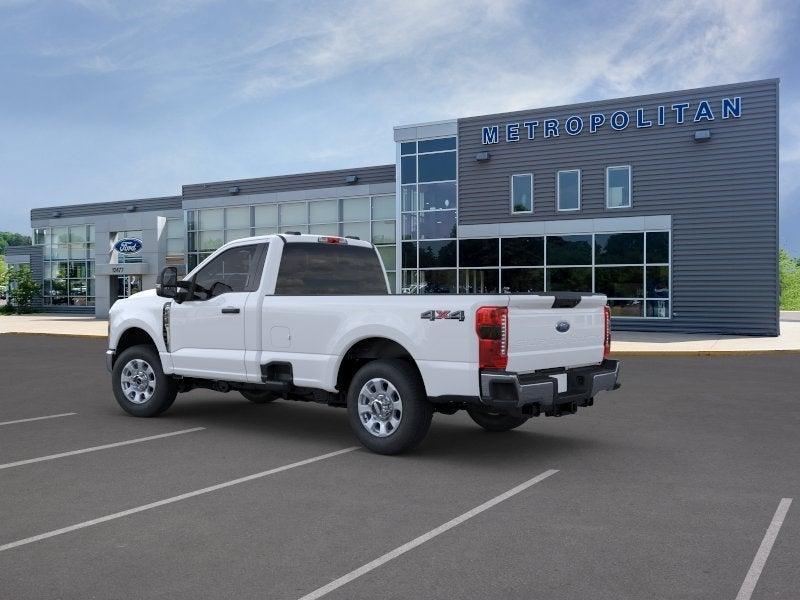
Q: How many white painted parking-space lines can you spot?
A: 5